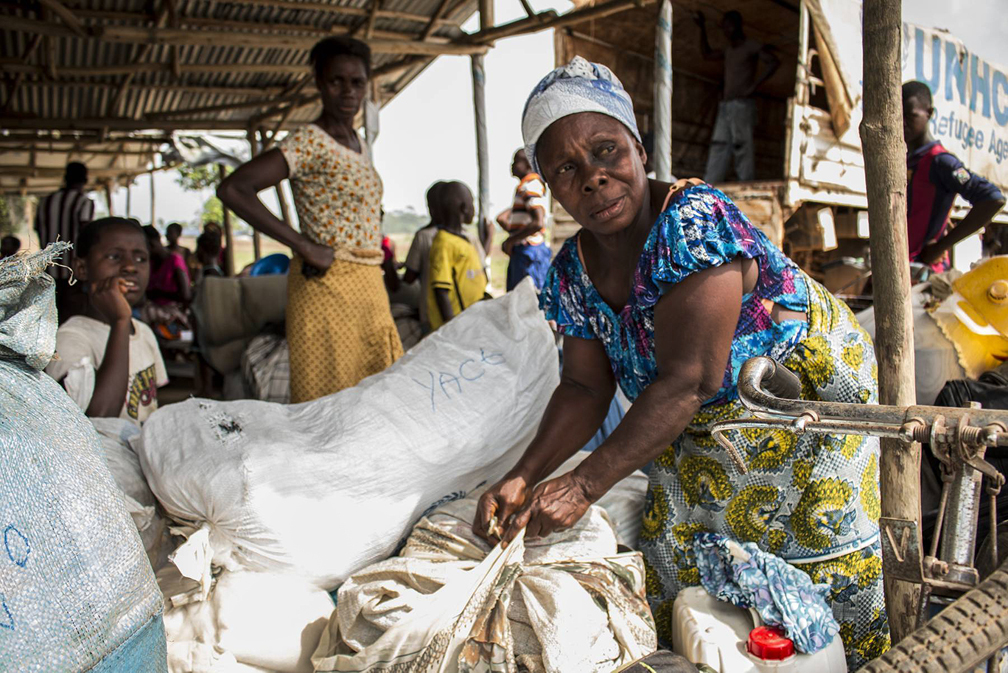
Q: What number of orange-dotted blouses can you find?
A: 1